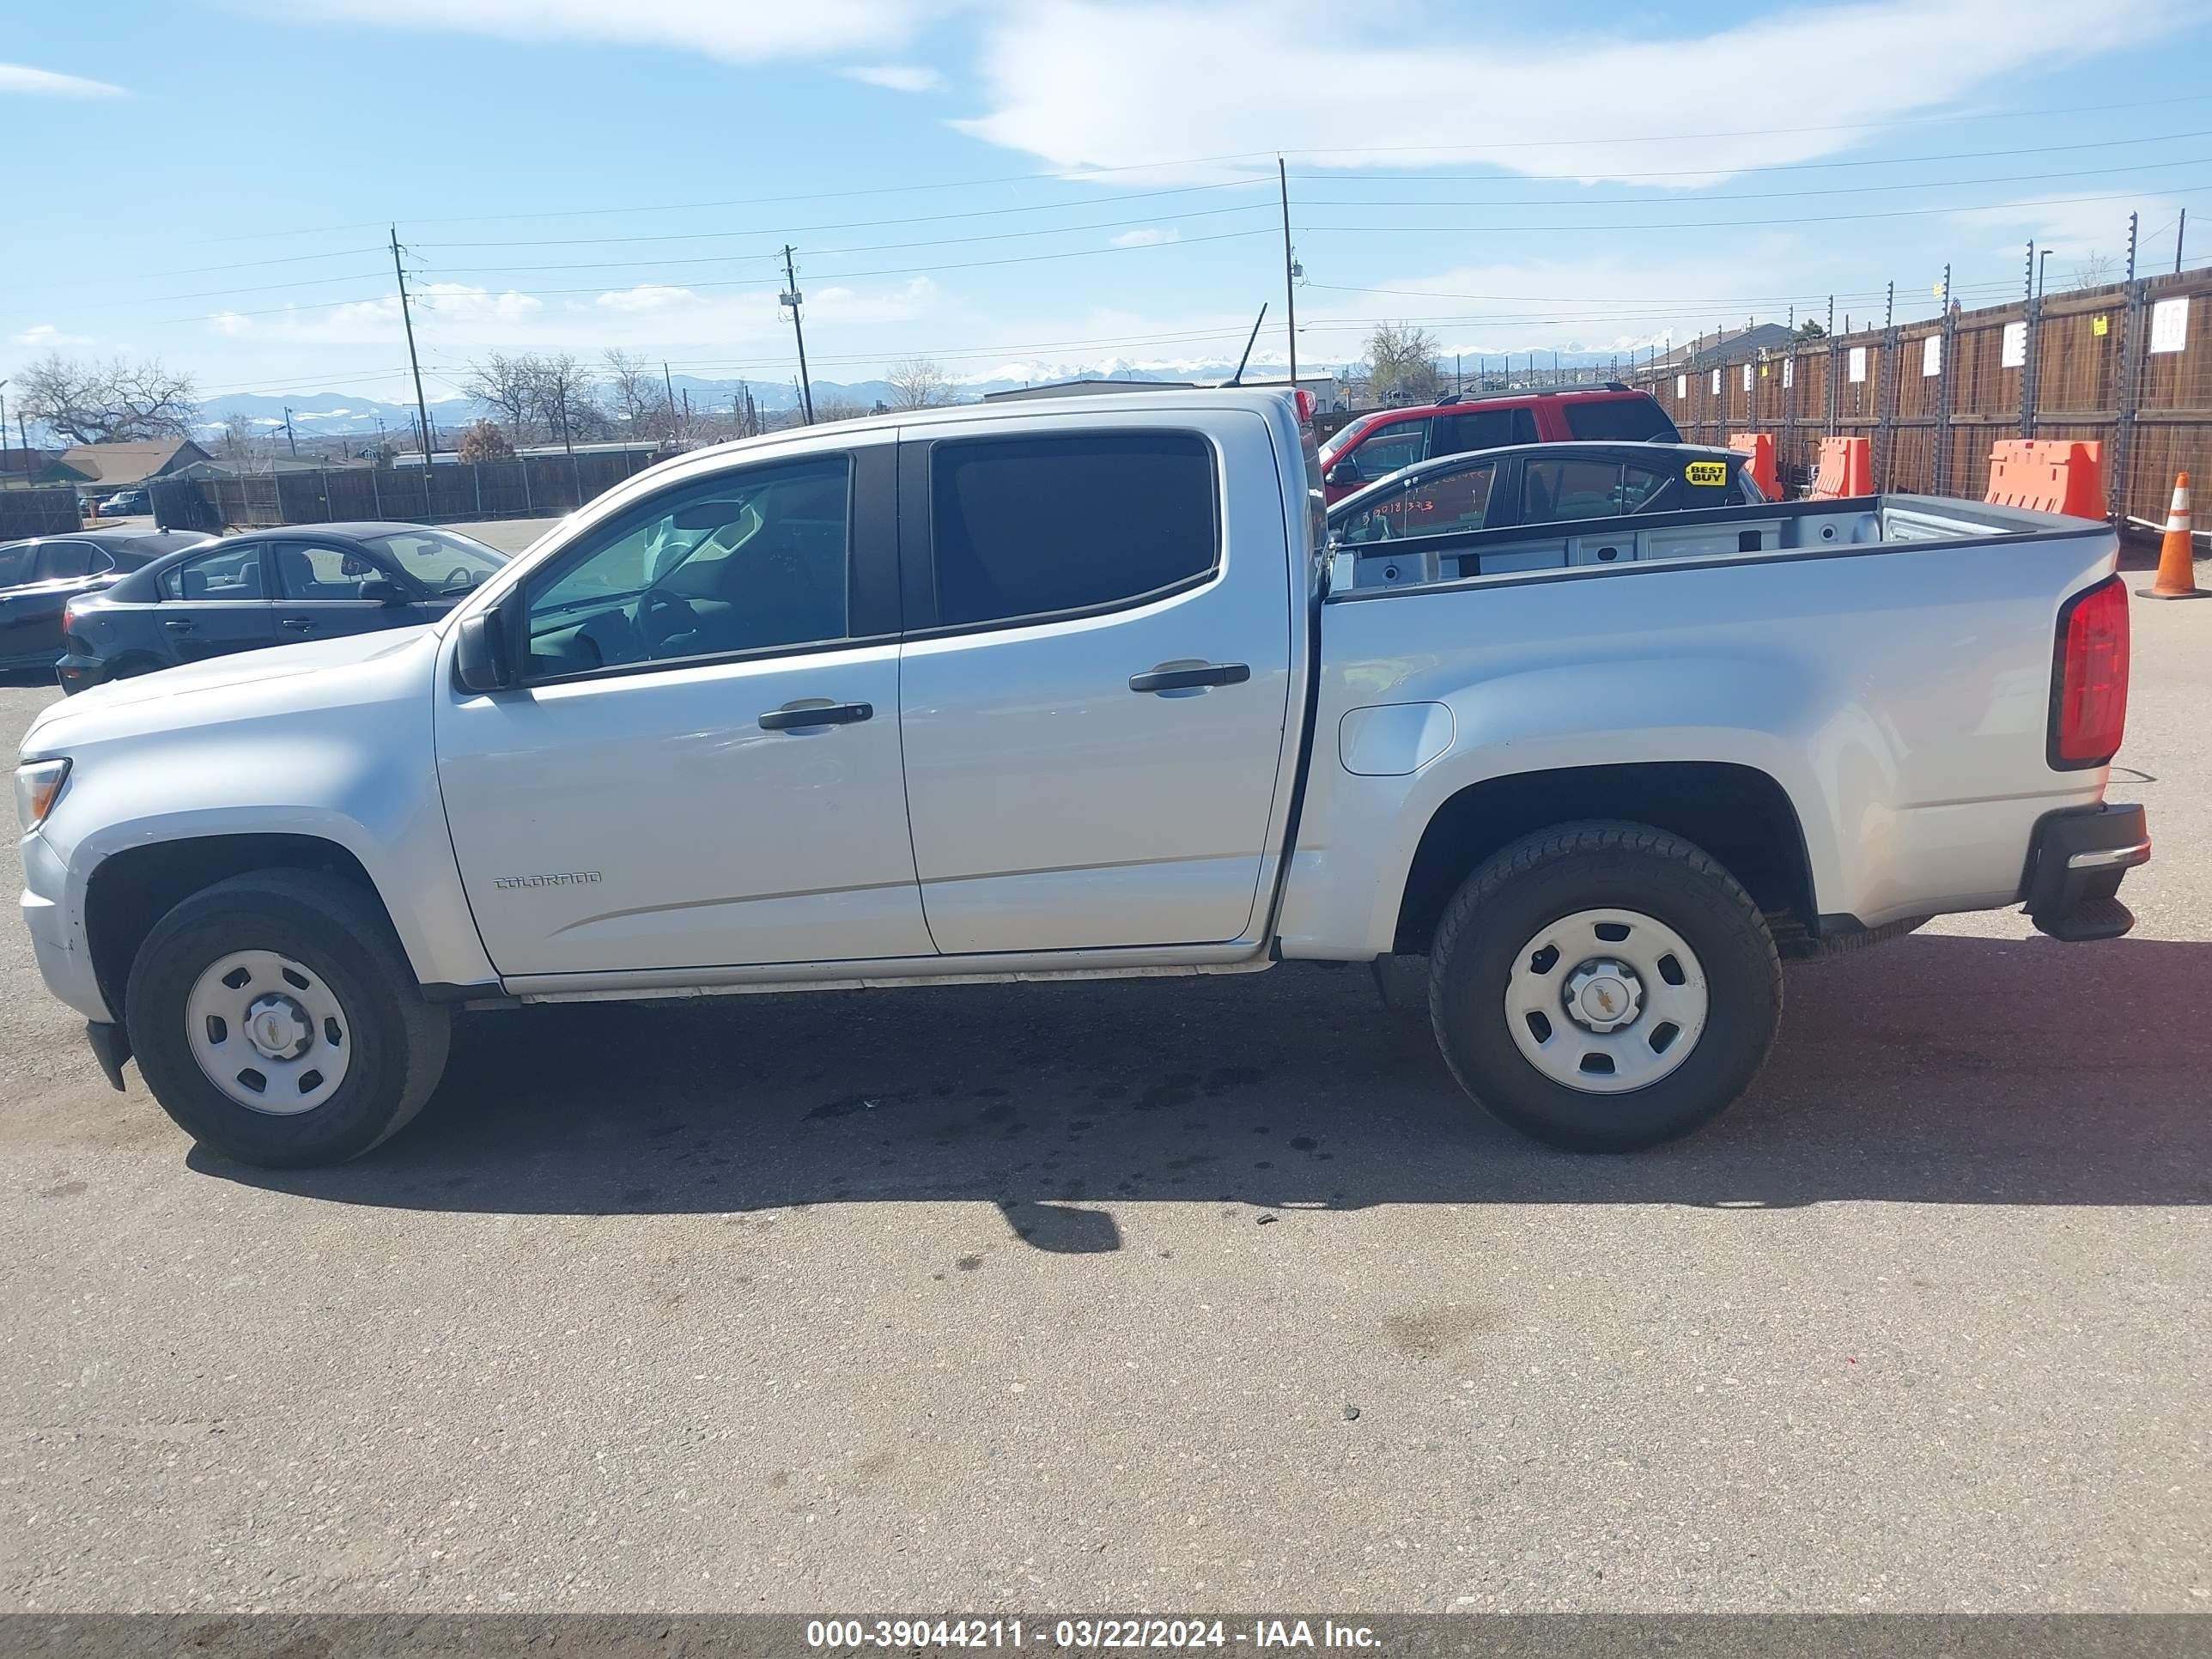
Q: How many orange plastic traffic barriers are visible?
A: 3